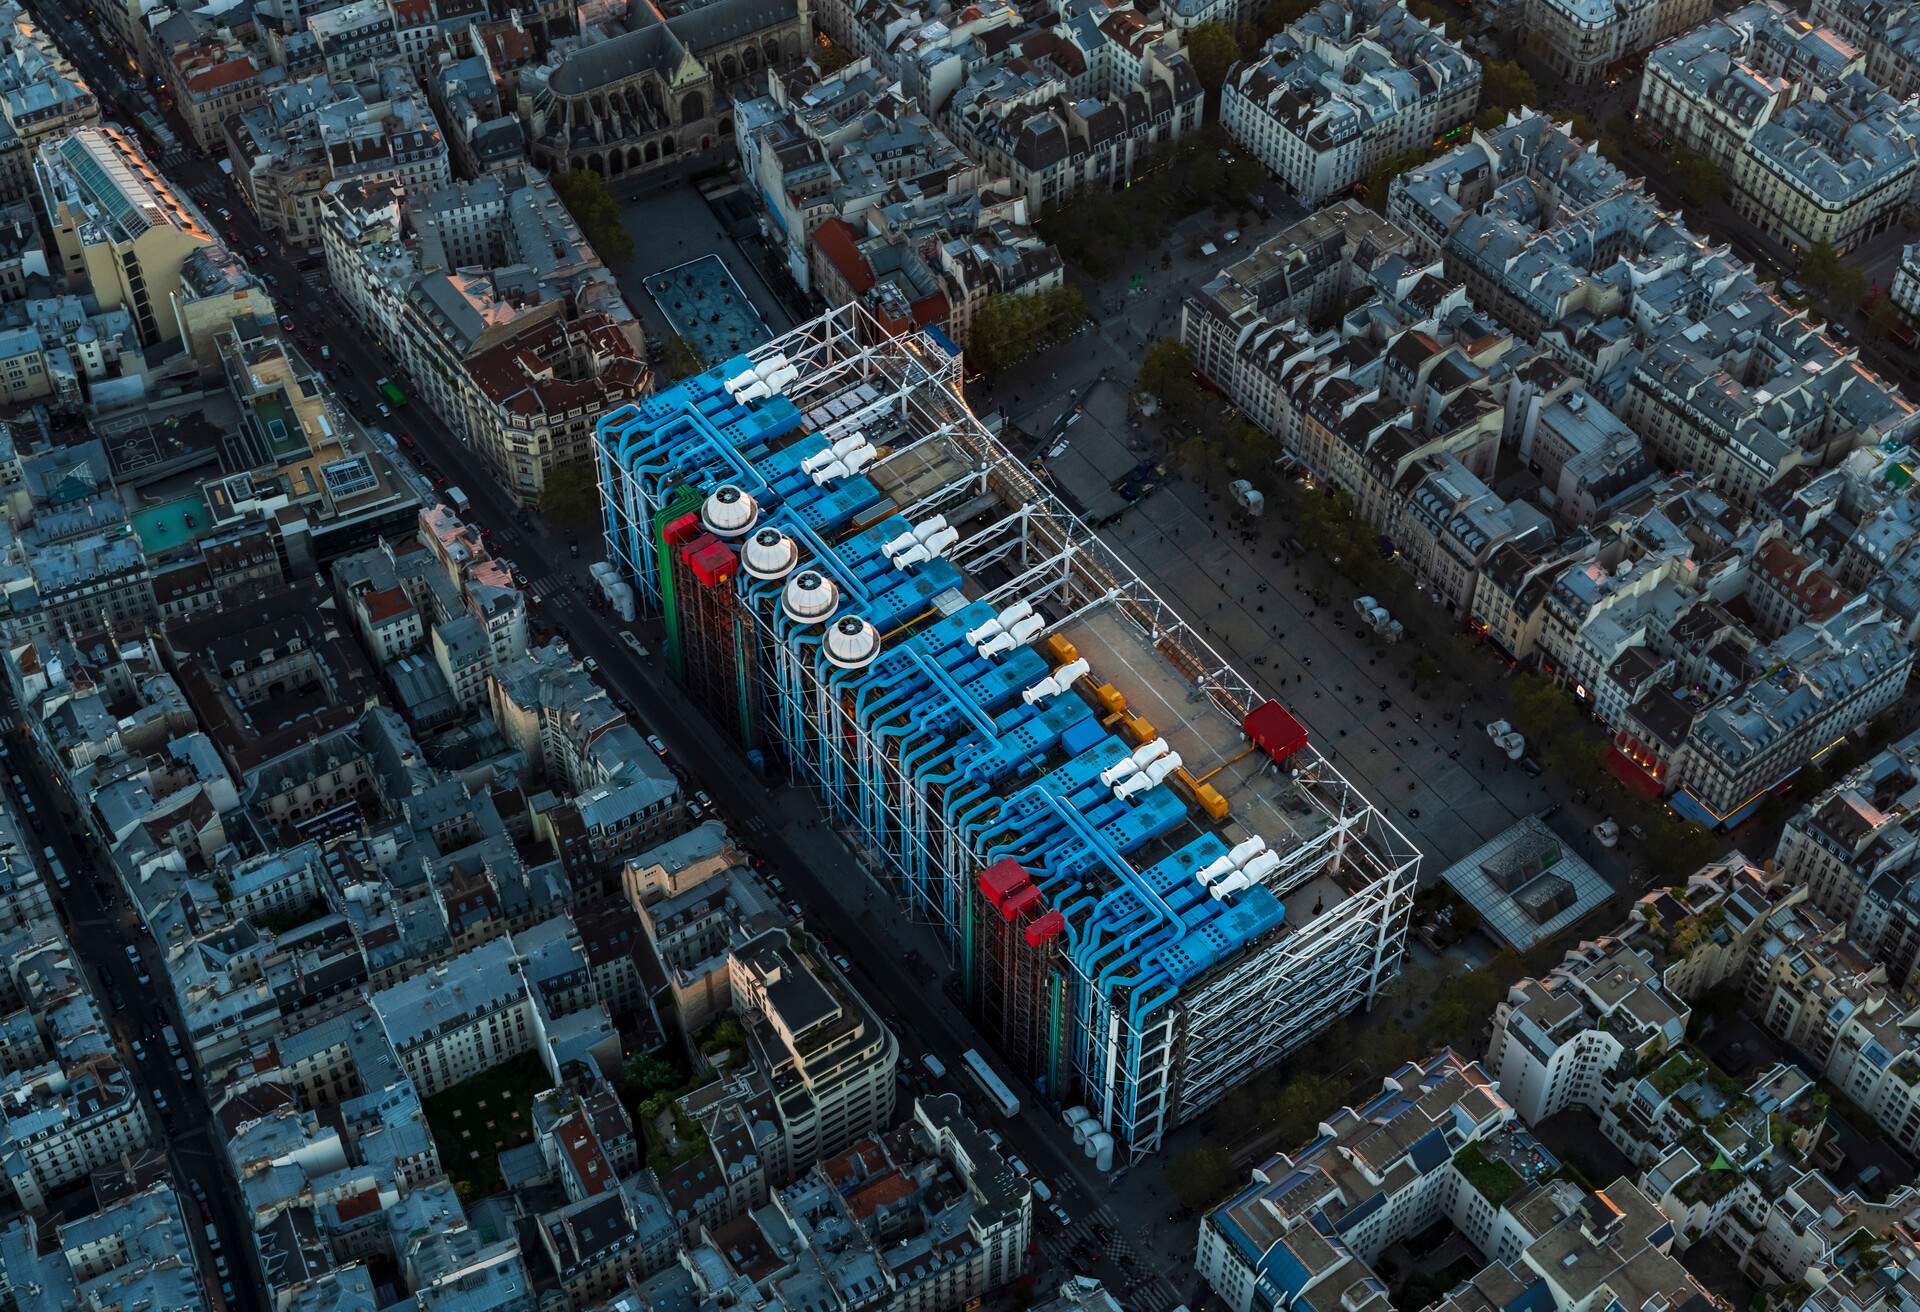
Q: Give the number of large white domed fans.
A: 4